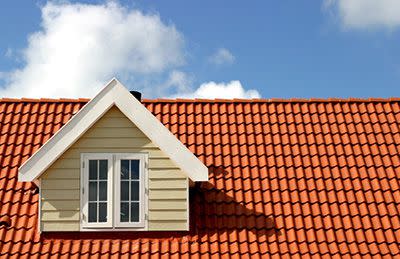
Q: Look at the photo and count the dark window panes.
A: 12